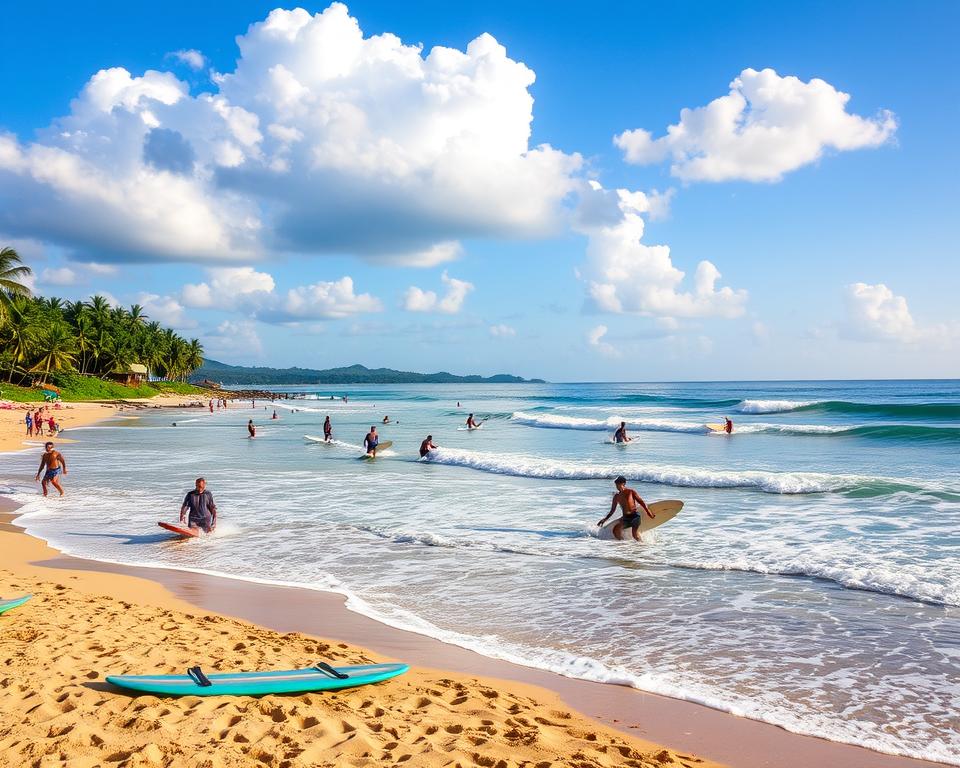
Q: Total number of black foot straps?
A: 2